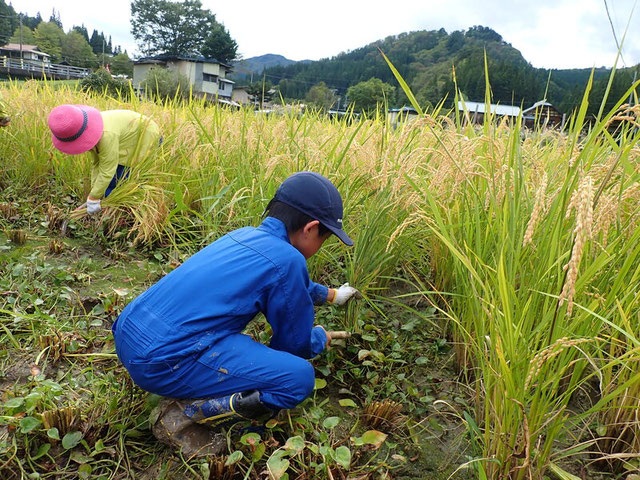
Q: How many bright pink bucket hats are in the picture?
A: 1